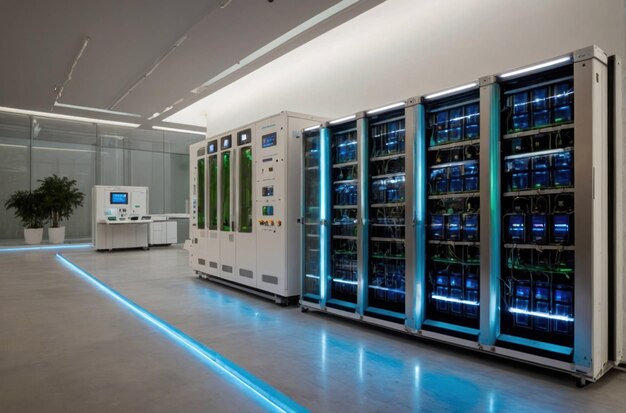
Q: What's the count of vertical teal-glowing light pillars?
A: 4